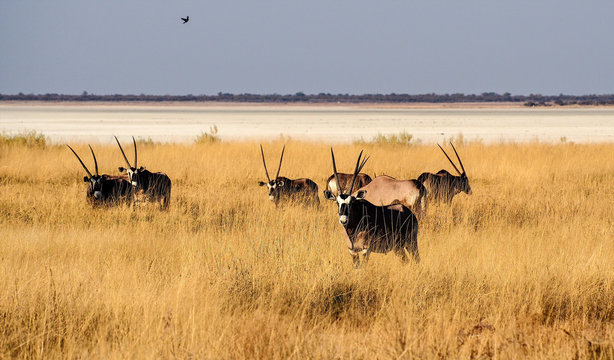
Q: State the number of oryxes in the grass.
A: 7